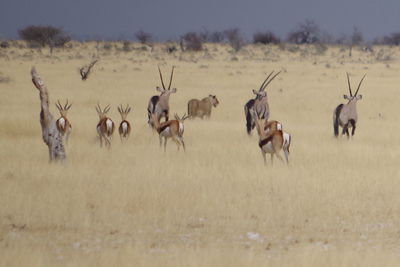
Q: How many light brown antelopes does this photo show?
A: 6